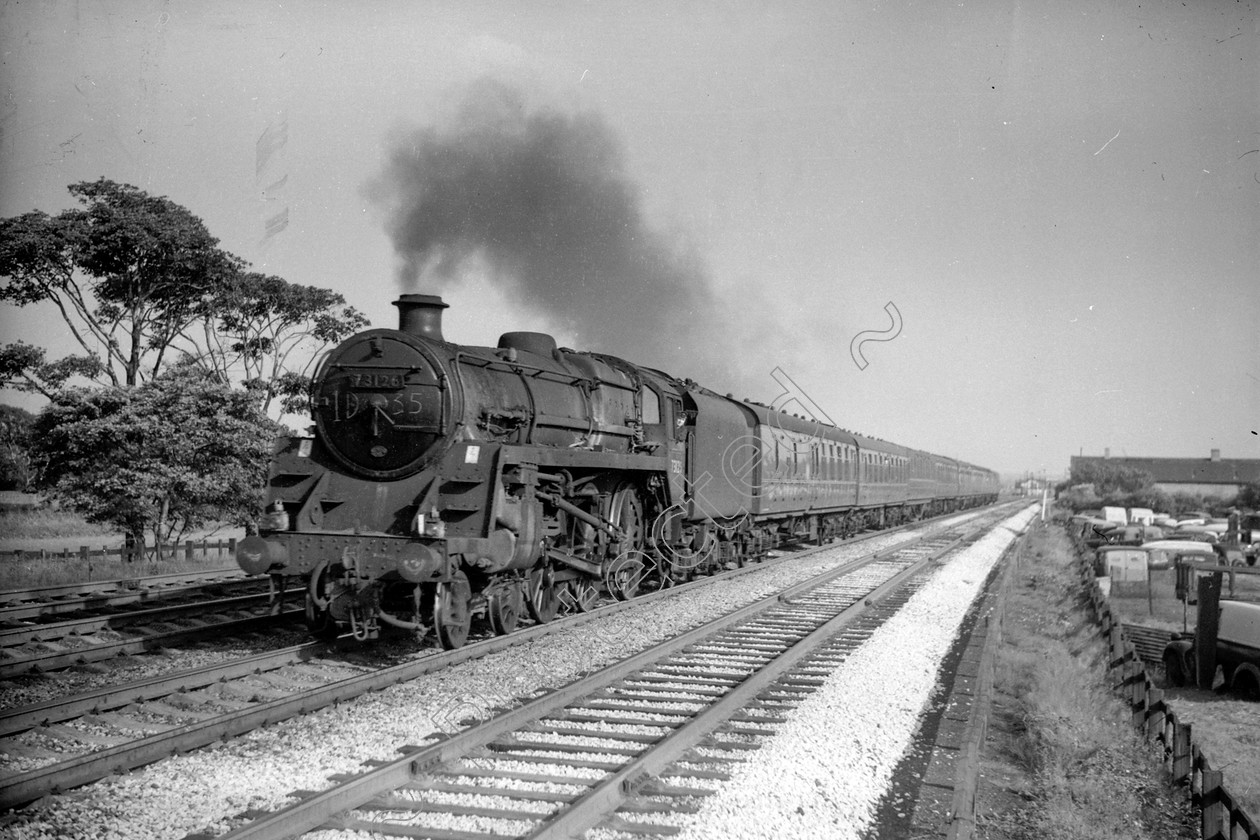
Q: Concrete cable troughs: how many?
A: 1